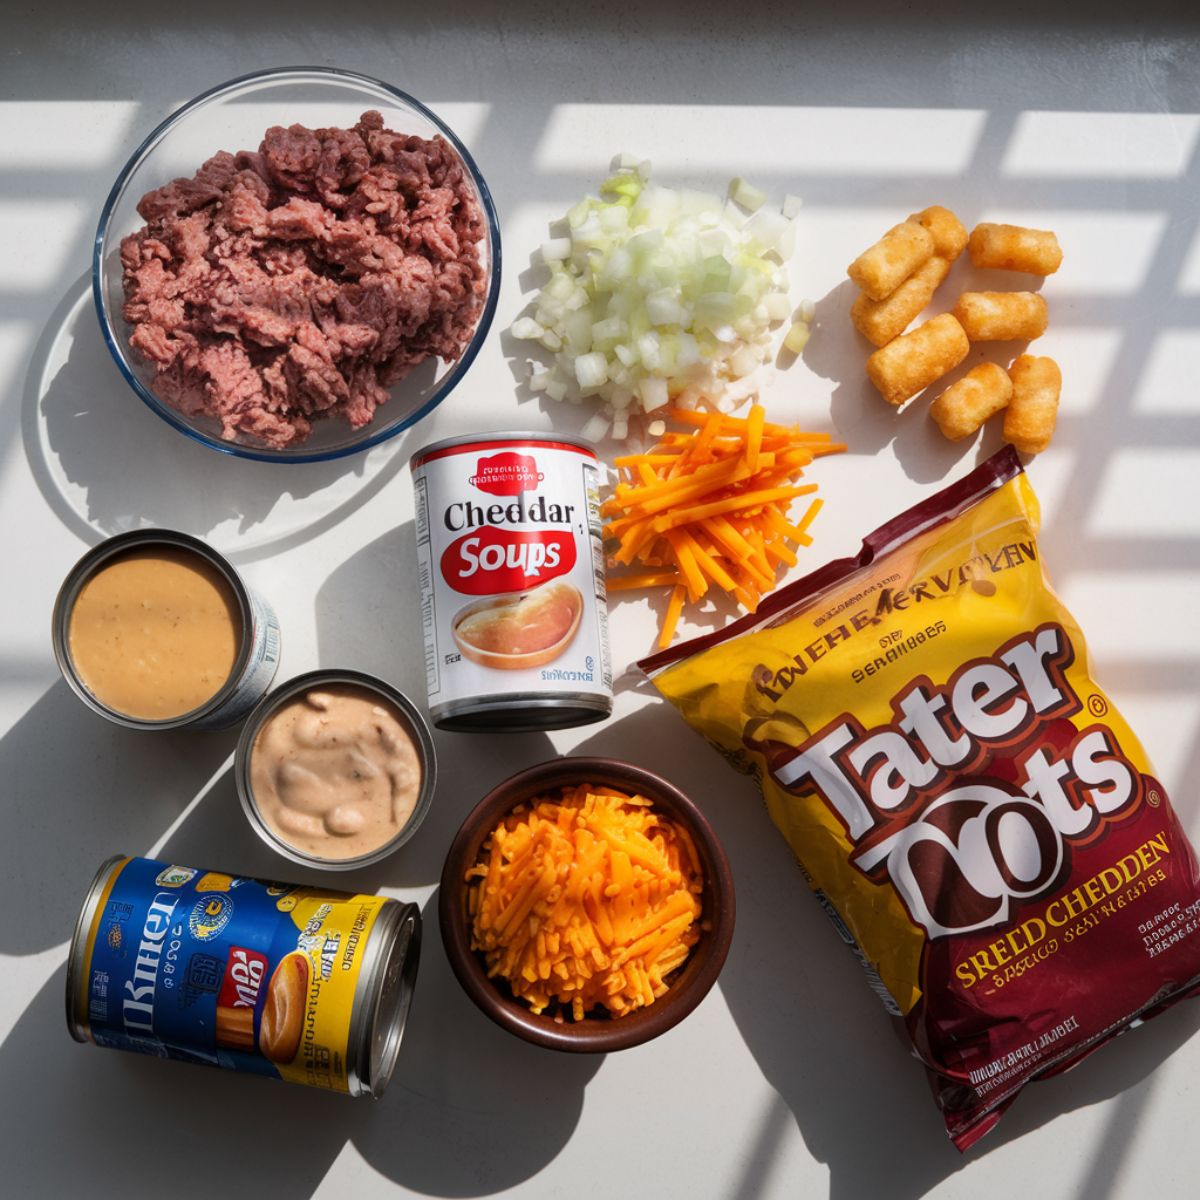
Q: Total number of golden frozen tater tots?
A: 8